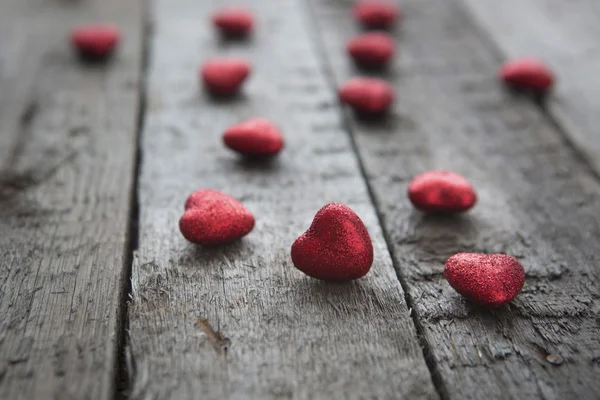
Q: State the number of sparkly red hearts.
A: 12